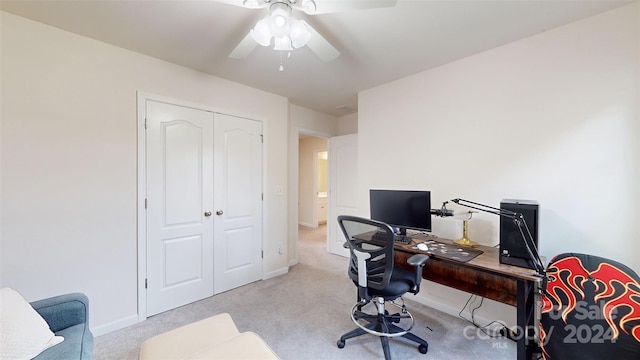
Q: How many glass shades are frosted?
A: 4